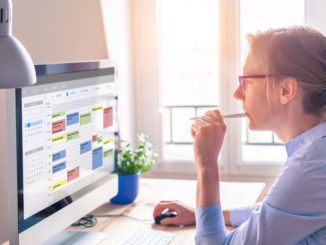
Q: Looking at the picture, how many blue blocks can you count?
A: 5